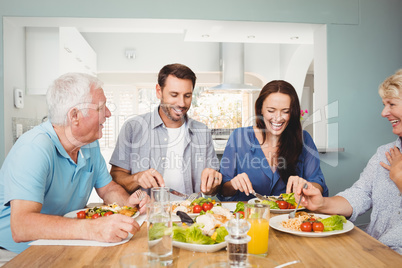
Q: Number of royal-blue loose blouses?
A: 1